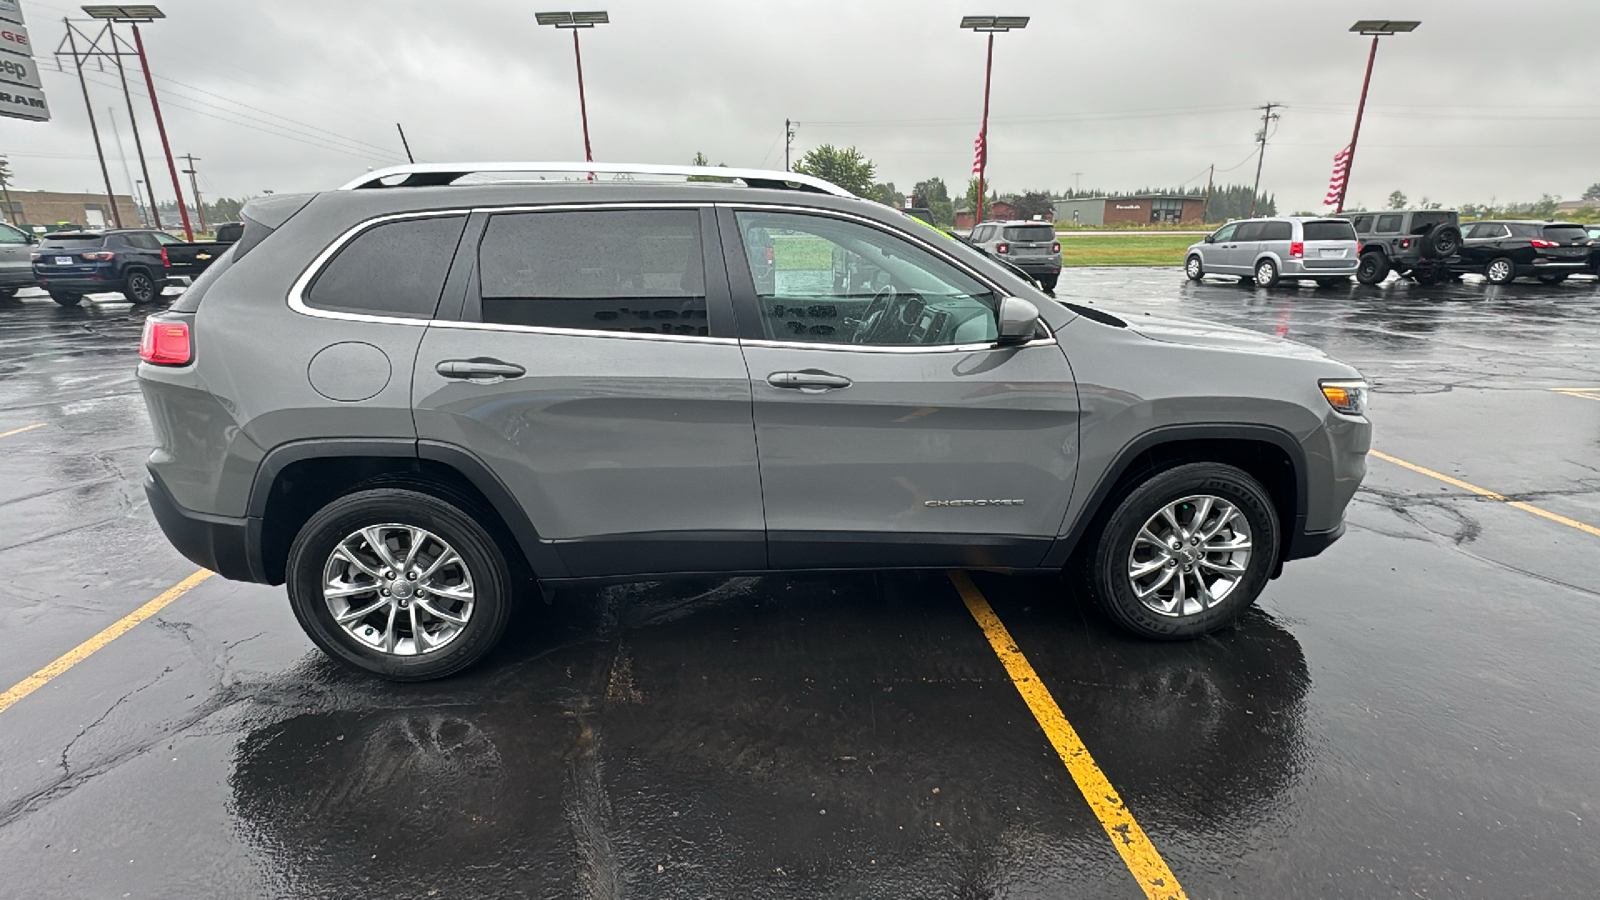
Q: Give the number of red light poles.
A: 4